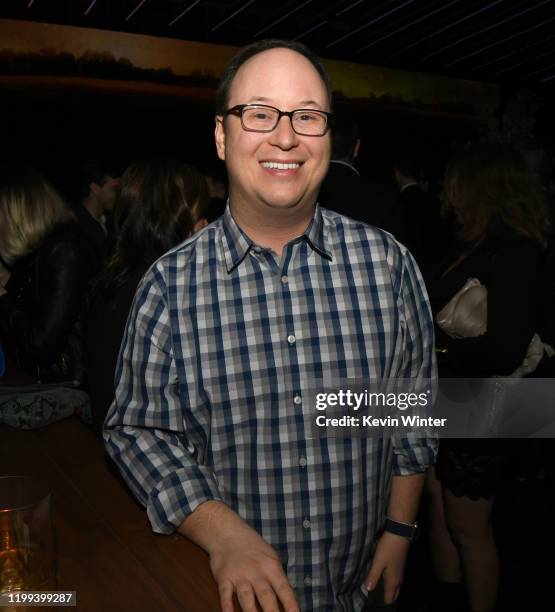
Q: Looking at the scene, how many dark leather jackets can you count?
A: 1